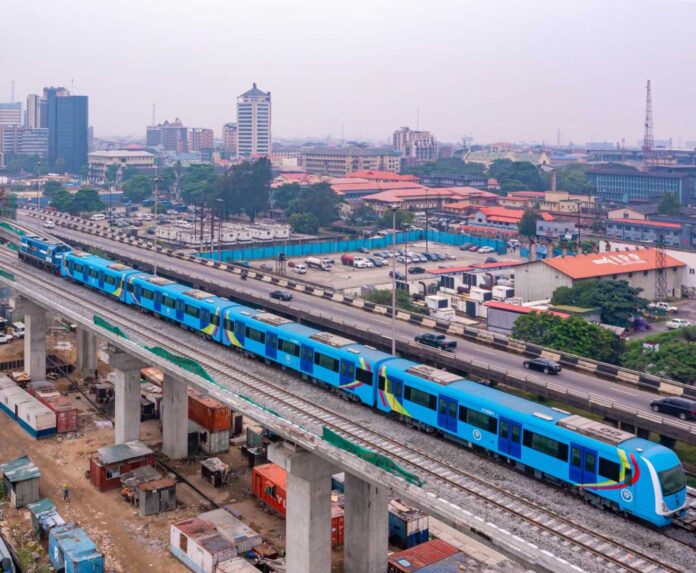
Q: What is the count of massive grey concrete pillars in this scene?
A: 6